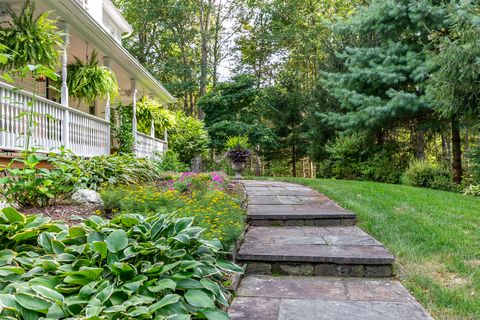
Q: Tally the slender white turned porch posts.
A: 5